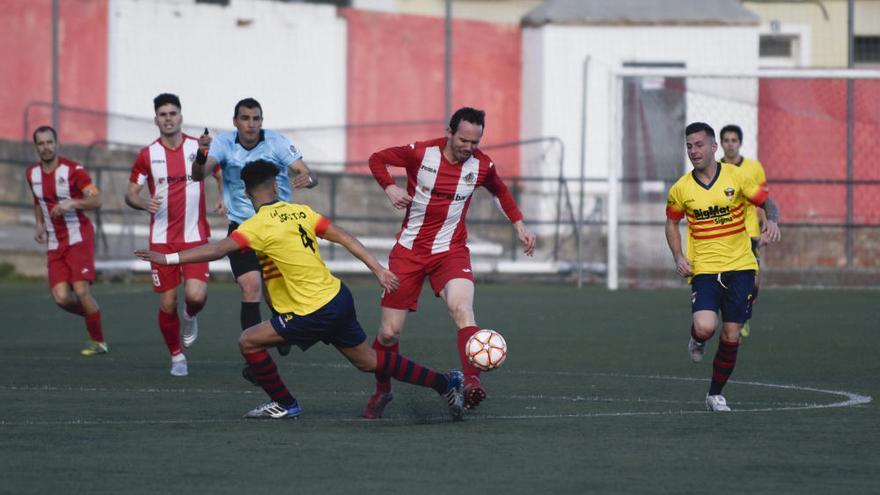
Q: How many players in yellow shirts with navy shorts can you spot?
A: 3